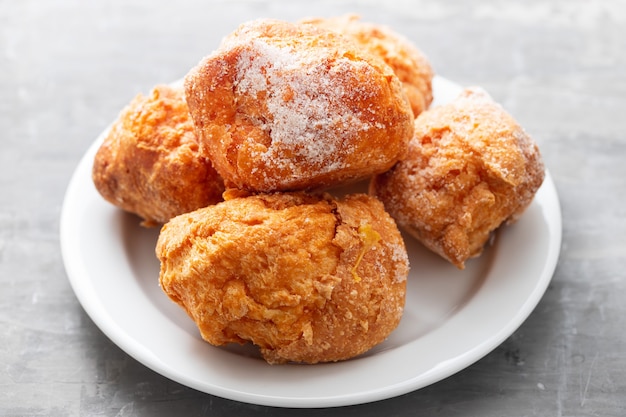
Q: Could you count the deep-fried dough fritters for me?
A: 5